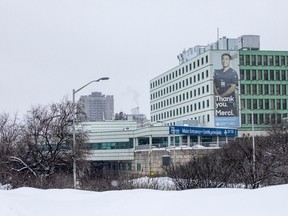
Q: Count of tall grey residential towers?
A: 1